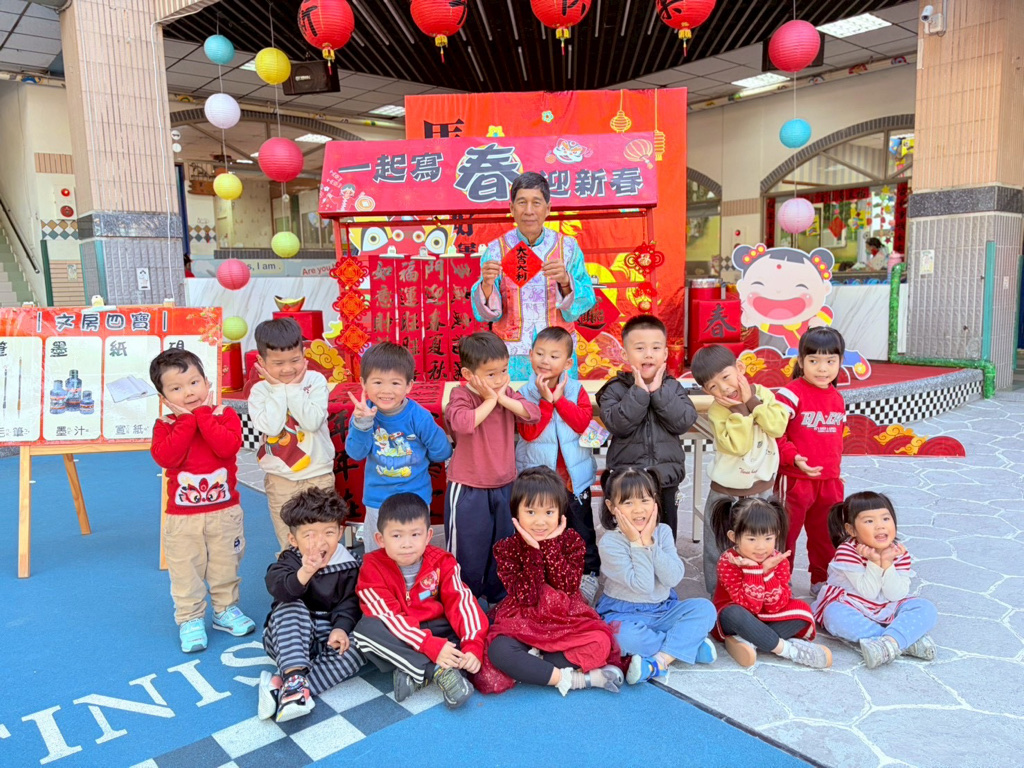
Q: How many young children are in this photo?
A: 14